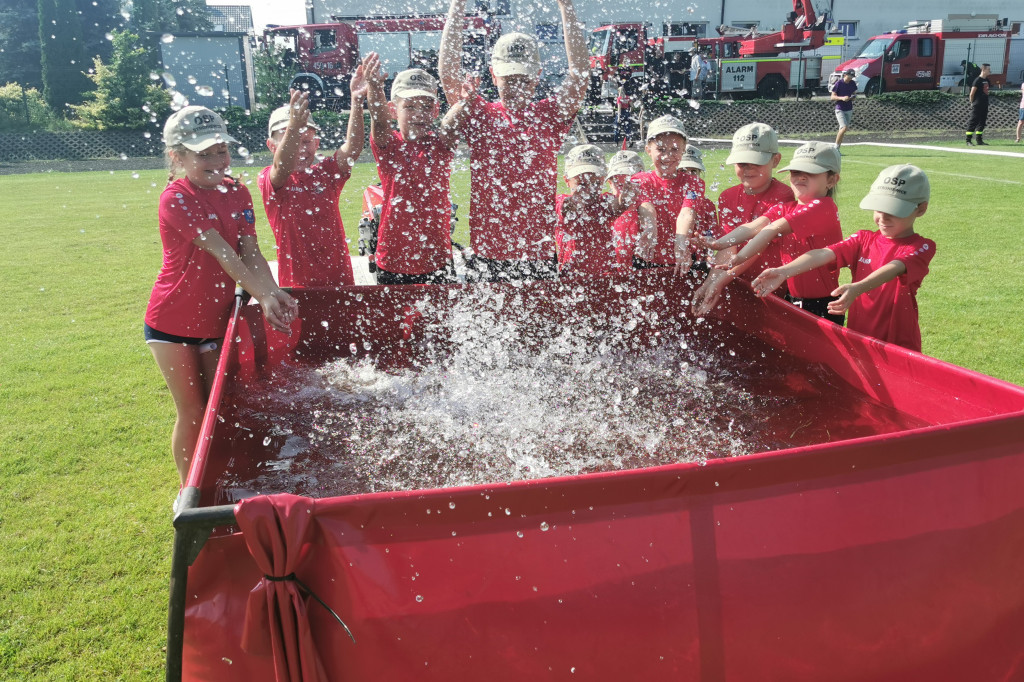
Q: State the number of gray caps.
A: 11